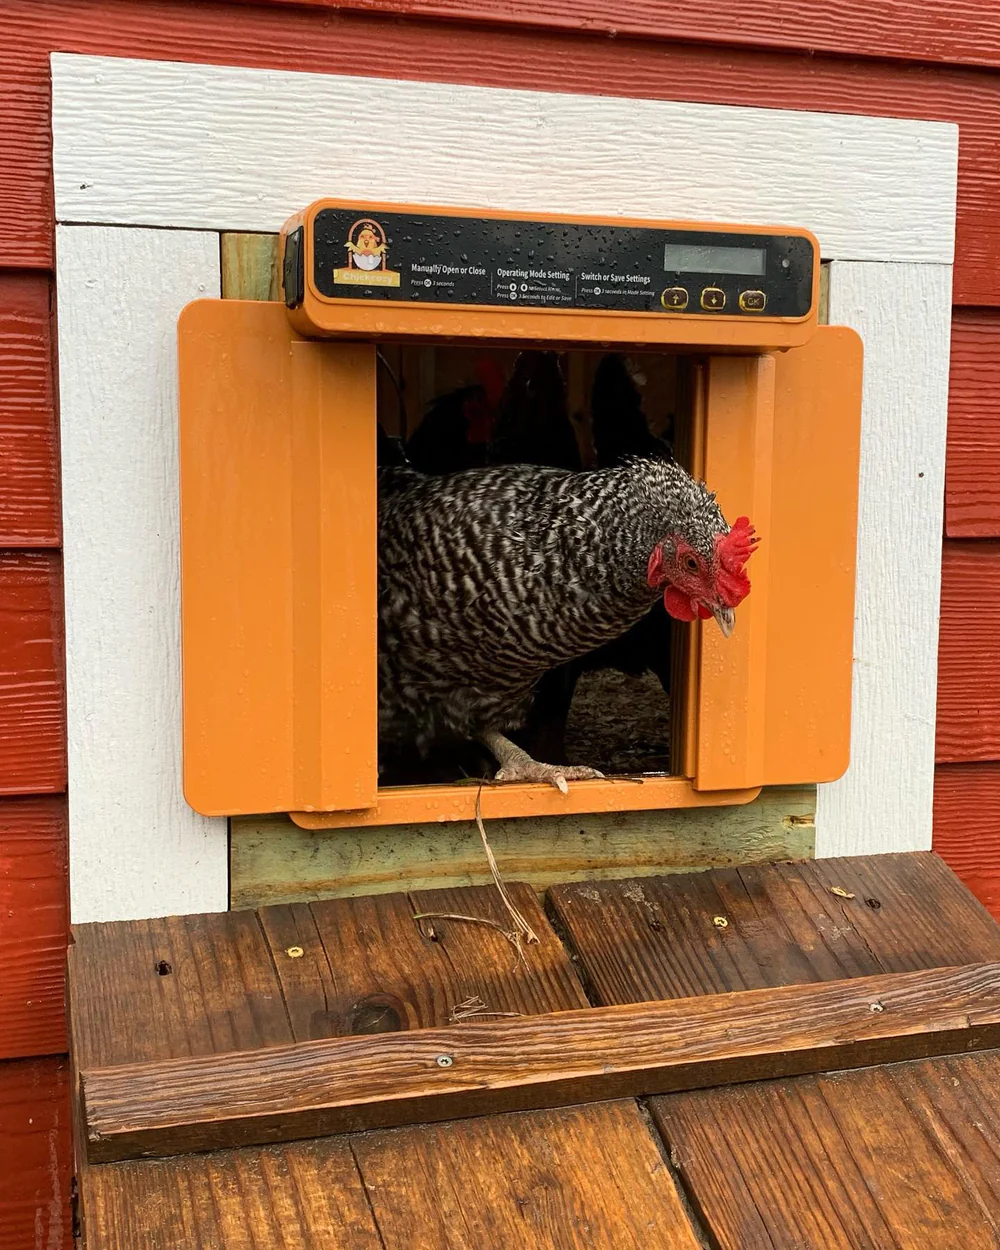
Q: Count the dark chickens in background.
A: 3